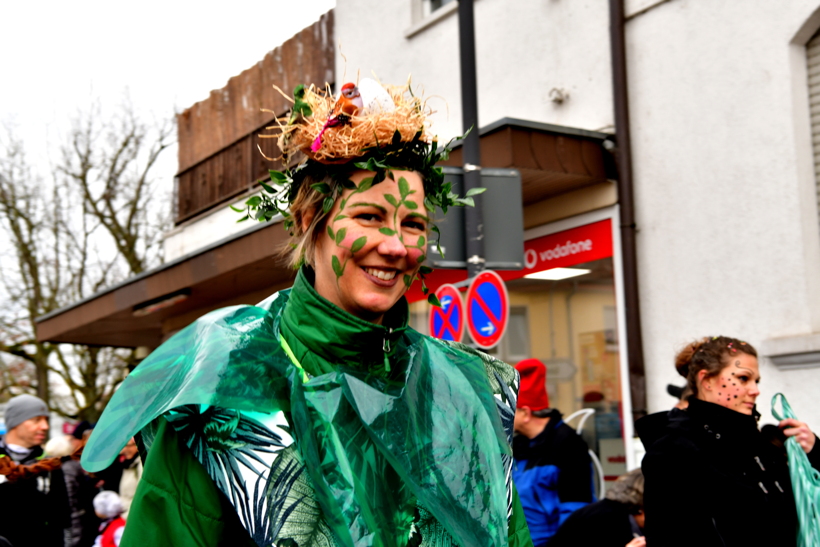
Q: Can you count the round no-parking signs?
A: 2